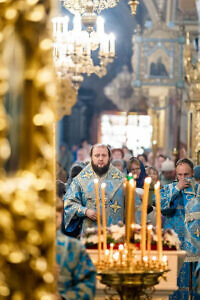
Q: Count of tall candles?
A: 5